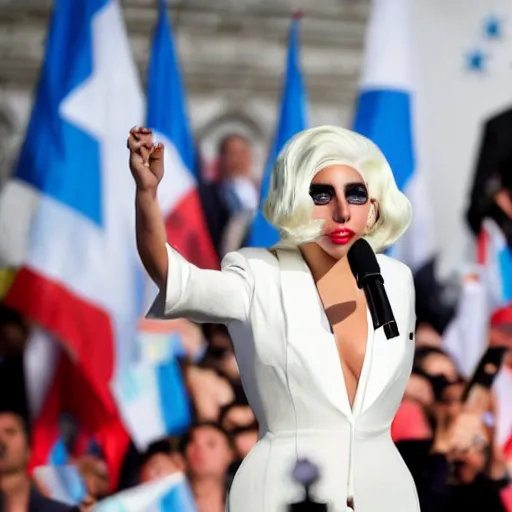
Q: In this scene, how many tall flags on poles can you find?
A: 4